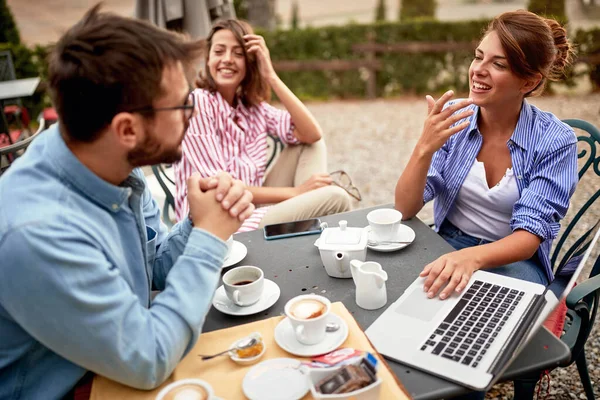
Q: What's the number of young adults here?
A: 3